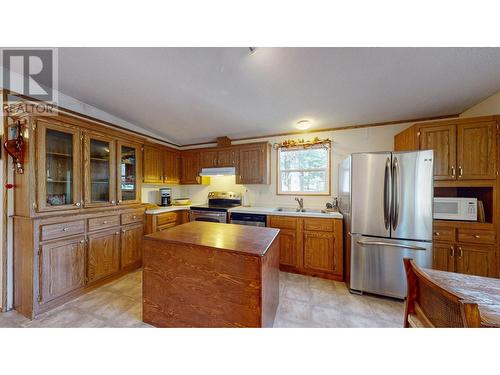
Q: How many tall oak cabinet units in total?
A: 2